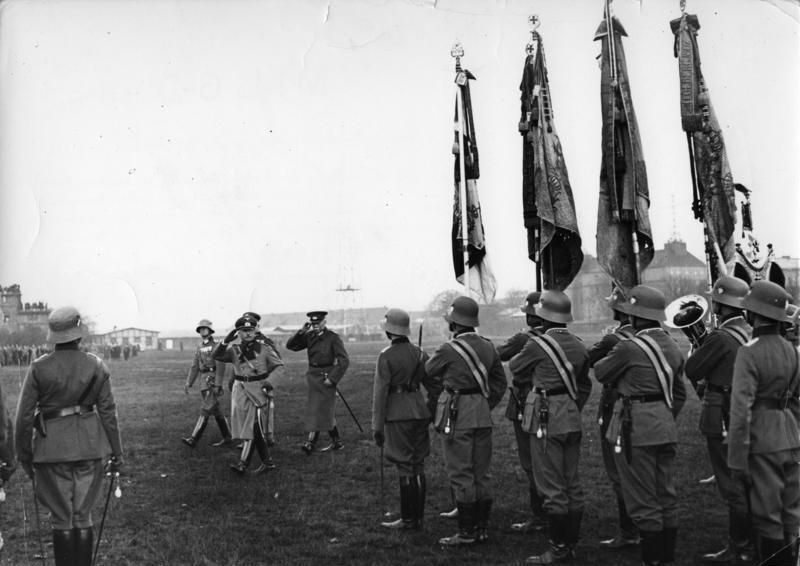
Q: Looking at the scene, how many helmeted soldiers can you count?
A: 10